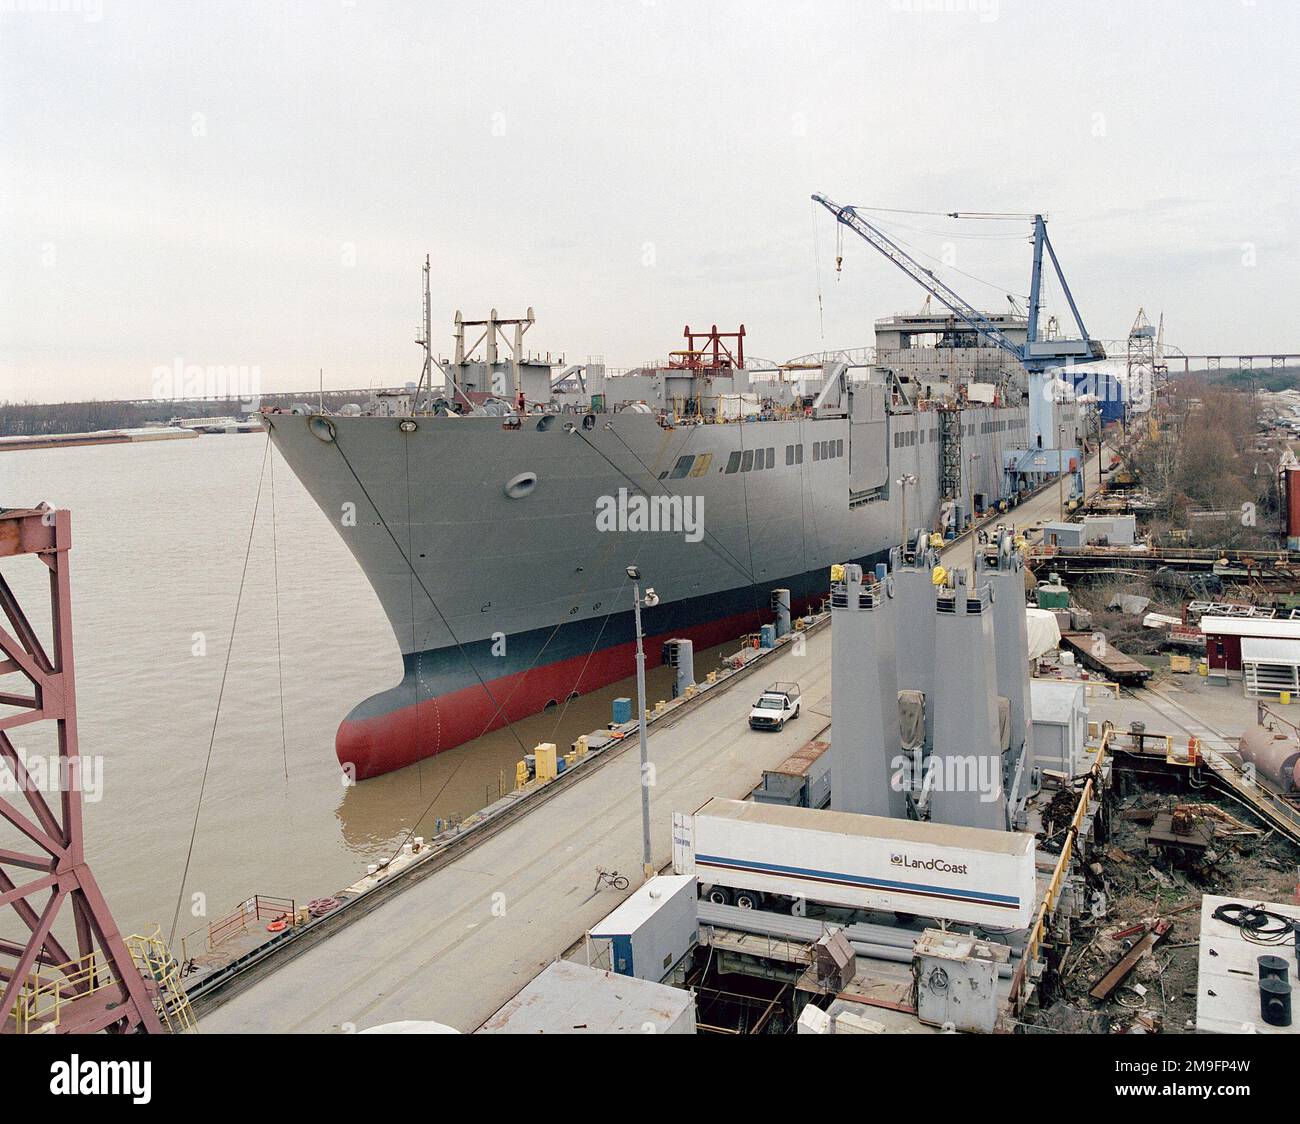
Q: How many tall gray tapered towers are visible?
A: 4